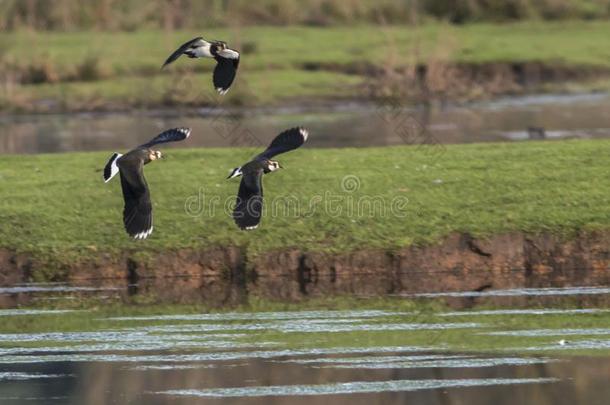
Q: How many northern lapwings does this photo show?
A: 3